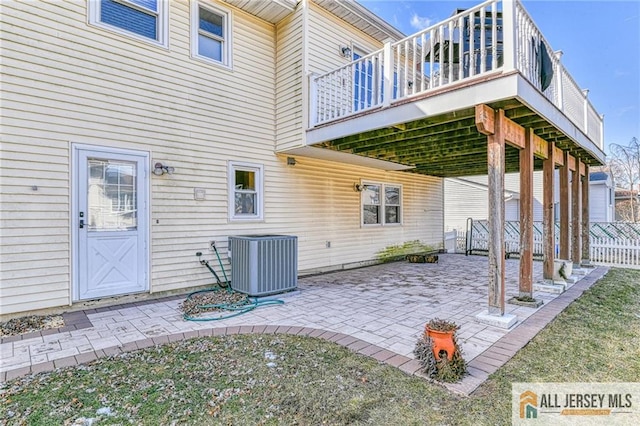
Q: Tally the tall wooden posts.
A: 6